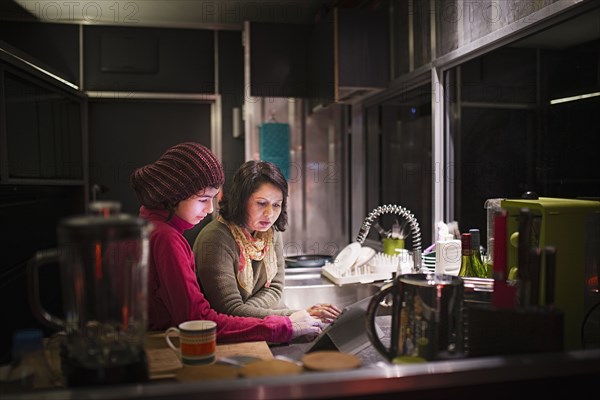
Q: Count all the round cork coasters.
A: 3